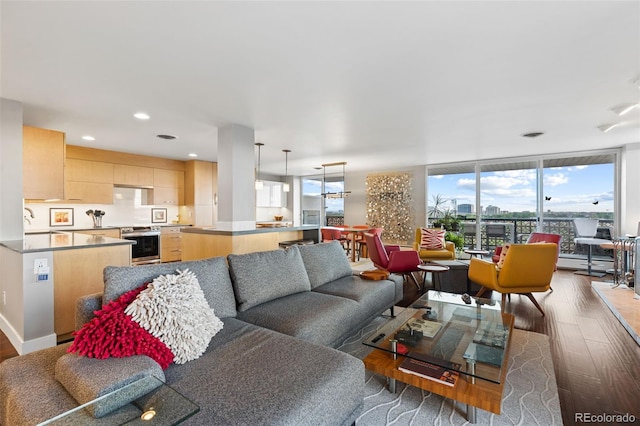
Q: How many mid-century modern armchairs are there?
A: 4